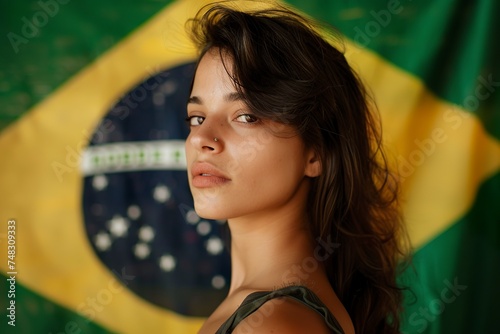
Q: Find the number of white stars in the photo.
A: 12